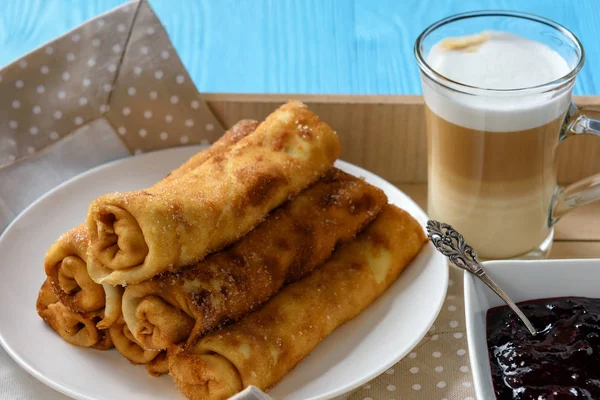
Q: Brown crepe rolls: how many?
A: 6